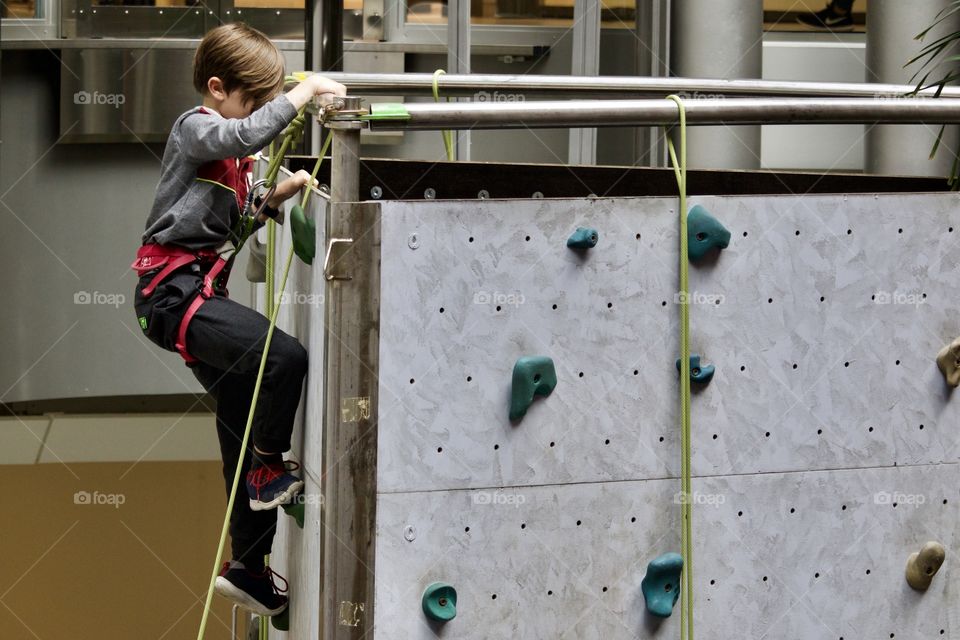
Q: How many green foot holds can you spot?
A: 9